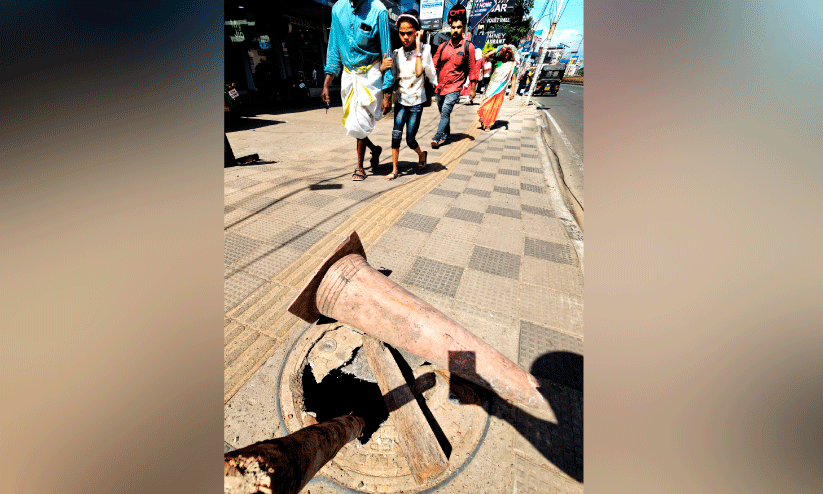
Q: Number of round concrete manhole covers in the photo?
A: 1